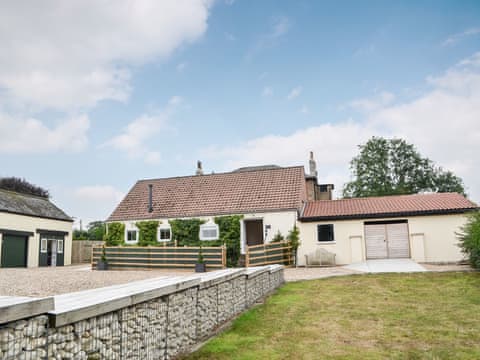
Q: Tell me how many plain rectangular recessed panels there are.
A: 2